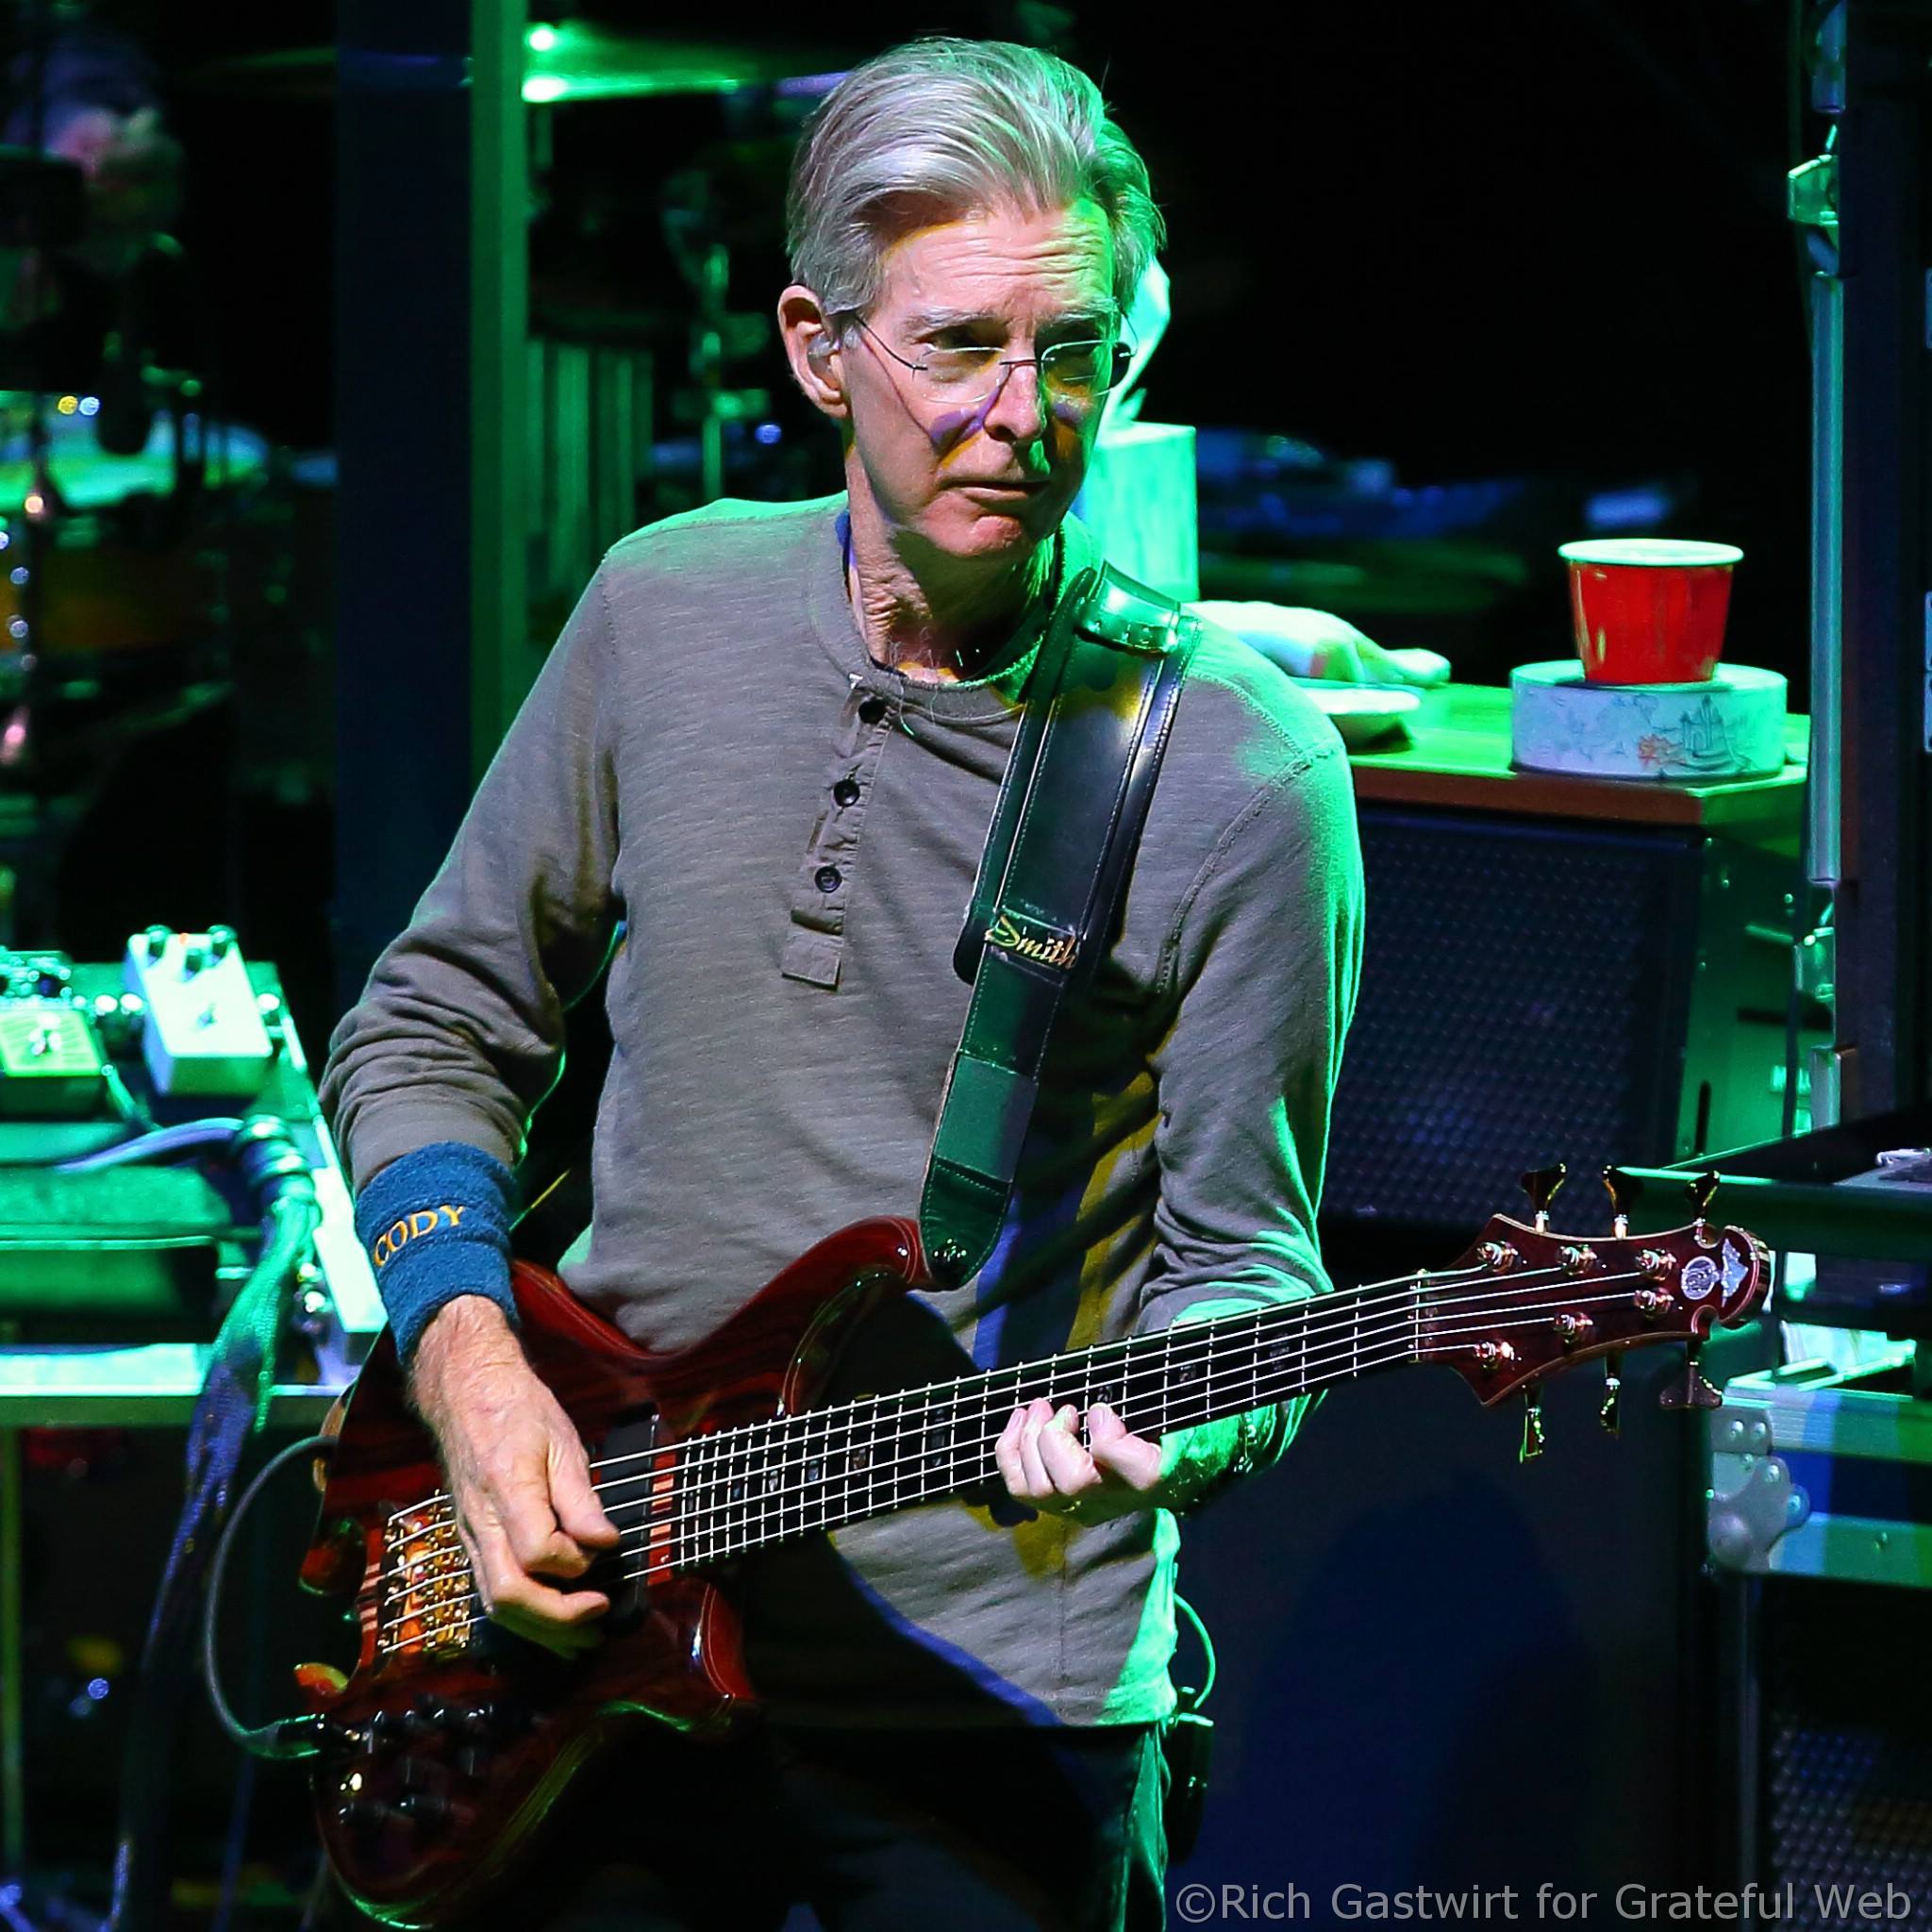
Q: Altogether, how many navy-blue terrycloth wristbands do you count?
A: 1